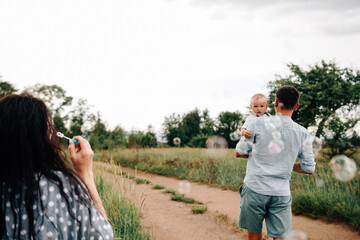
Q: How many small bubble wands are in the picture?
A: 1